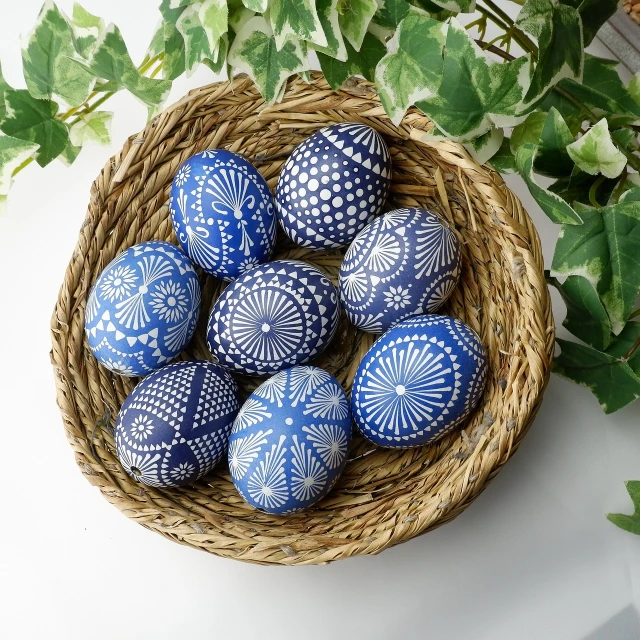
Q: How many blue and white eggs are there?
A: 8